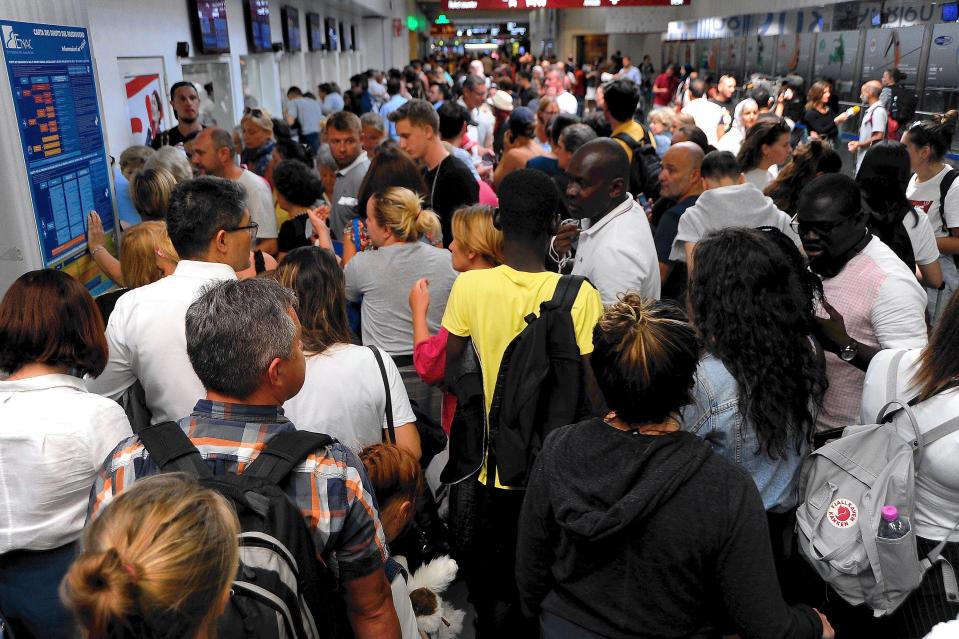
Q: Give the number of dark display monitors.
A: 7